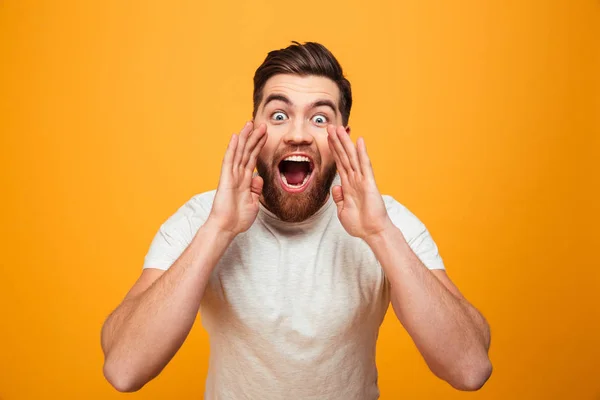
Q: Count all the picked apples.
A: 0